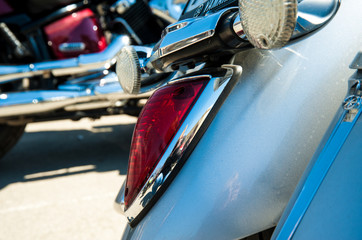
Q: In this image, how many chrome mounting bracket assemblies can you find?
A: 1